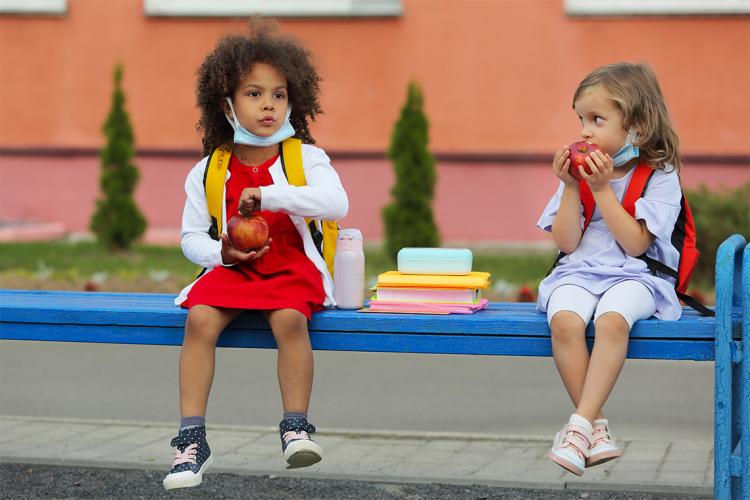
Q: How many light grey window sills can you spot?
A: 3